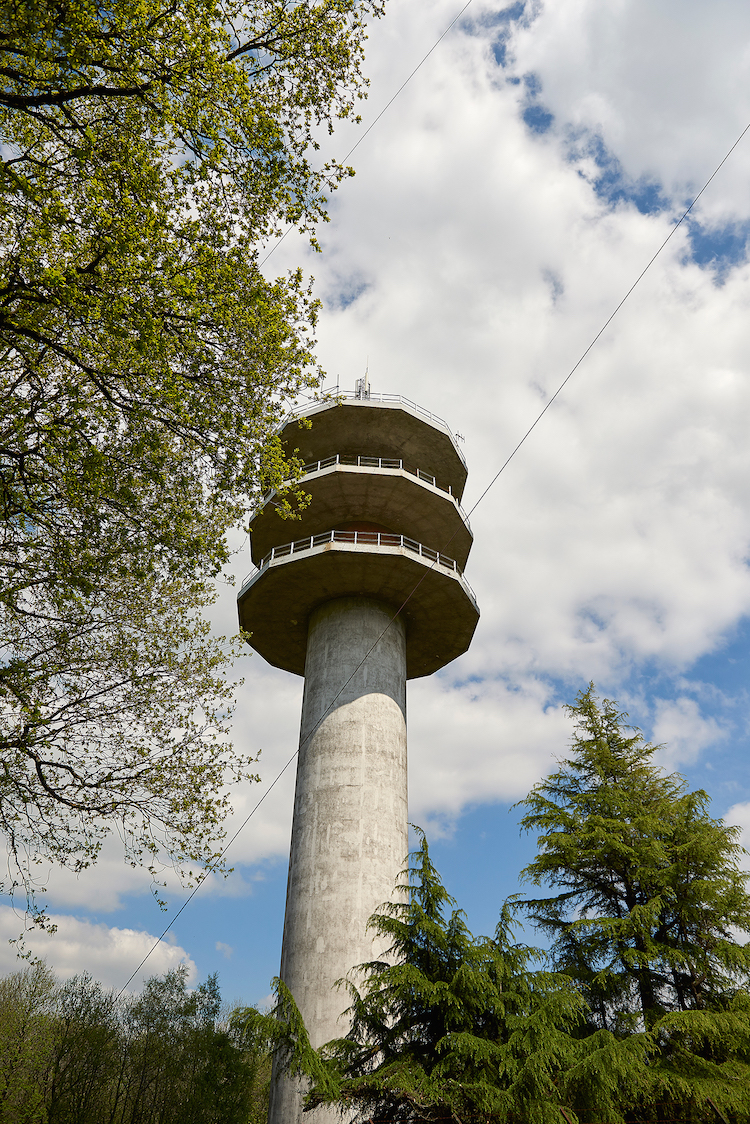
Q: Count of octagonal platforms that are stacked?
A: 3